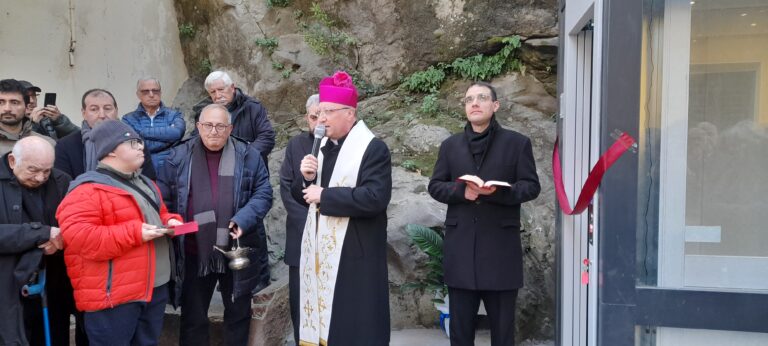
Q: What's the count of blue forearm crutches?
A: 1